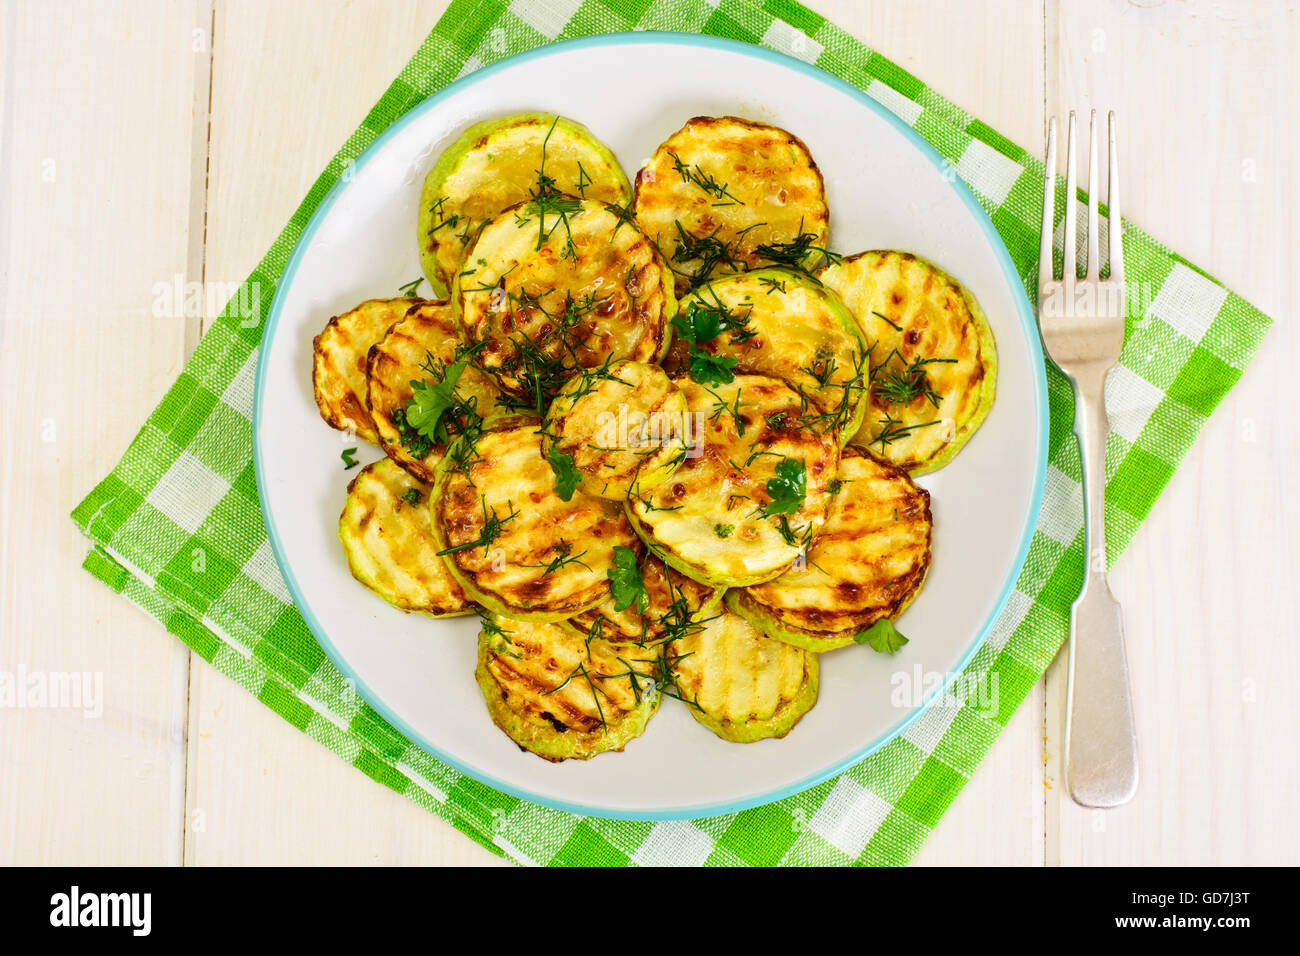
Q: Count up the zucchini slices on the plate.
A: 15